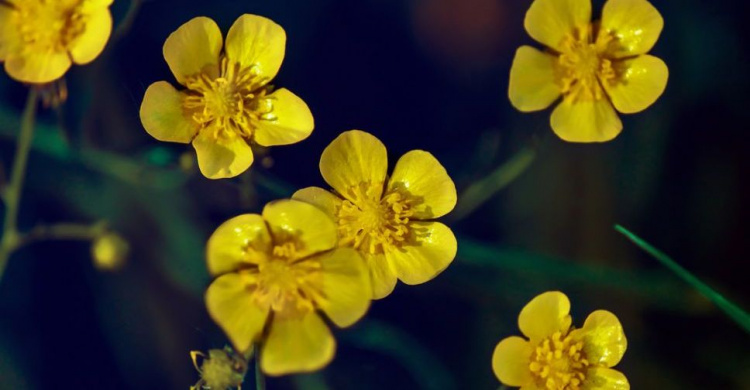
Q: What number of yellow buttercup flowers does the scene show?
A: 6